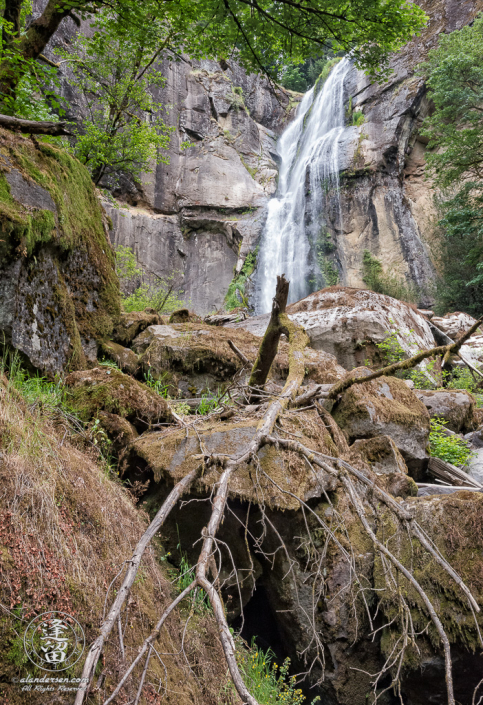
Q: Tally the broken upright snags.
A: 1